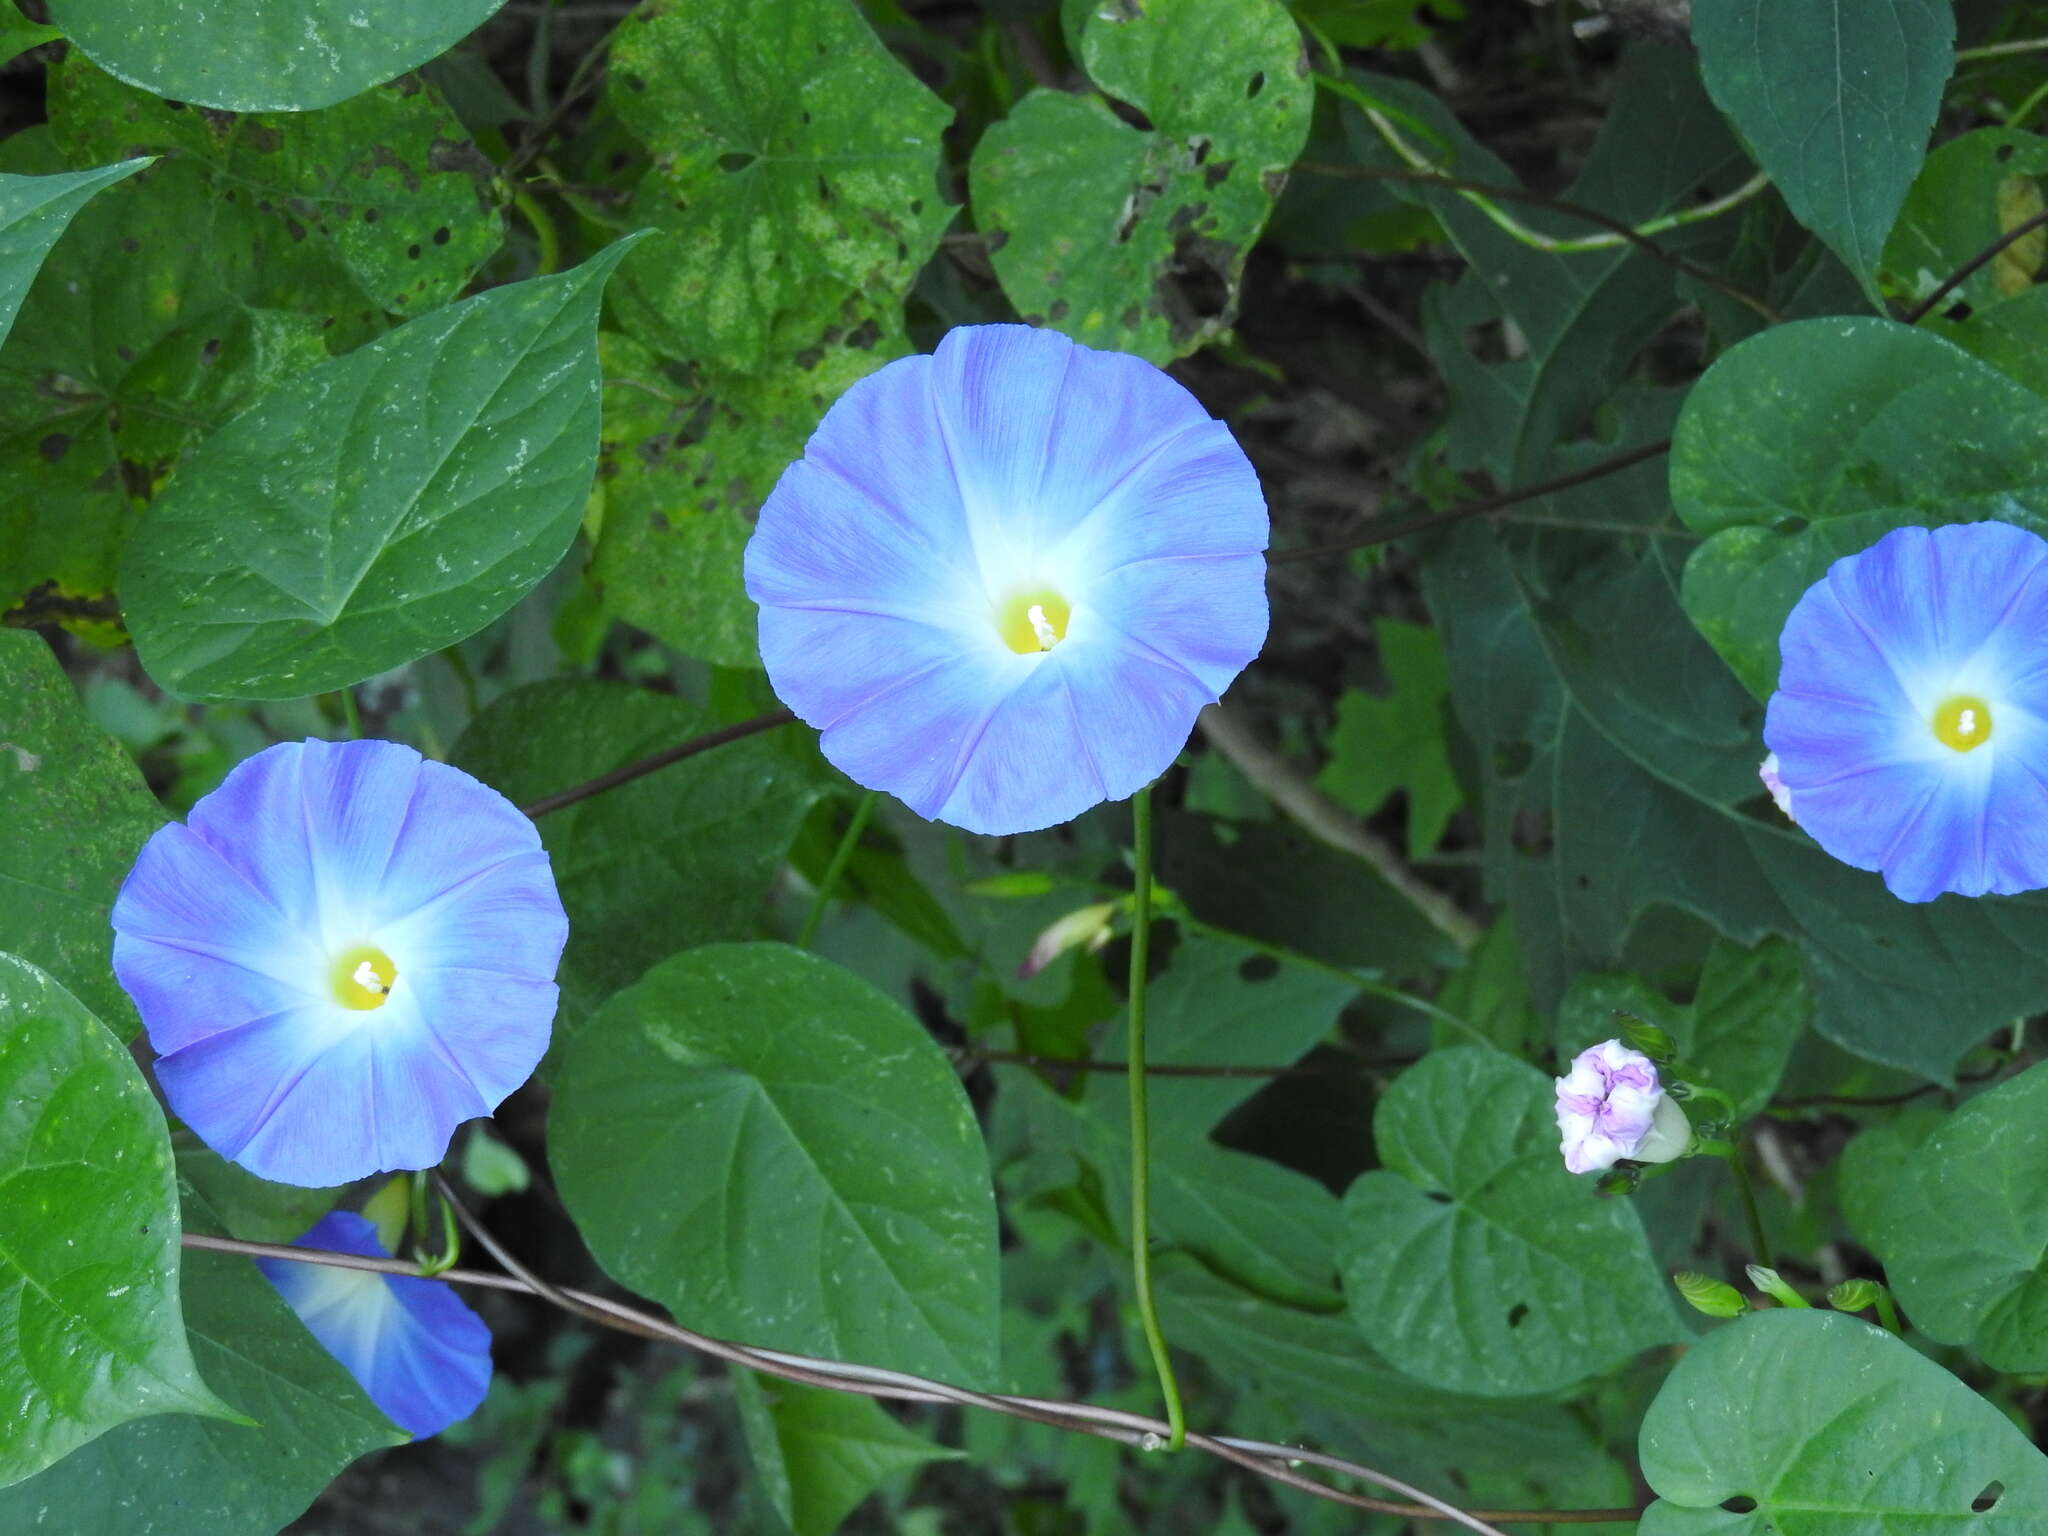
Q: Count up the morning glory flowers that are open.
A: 4